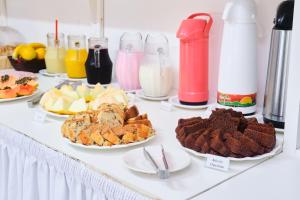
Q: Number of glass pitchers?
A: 5